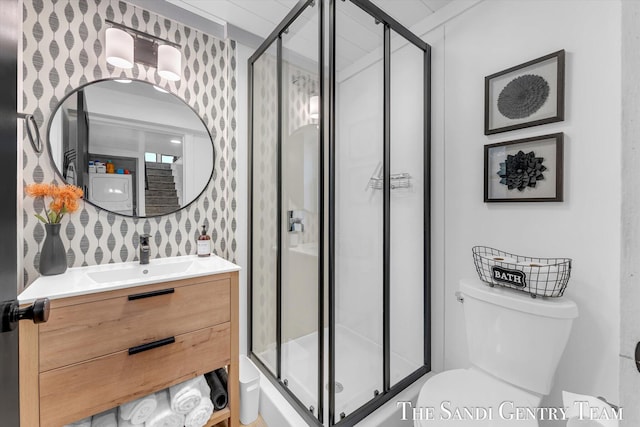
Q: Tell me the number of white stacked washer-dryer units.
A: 1